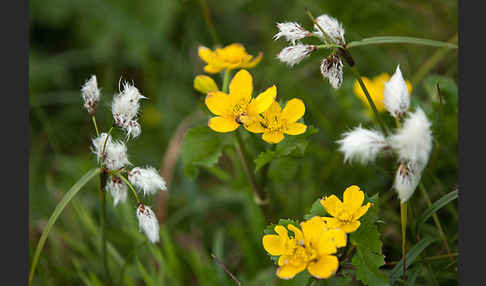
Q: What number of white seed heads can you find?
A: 14